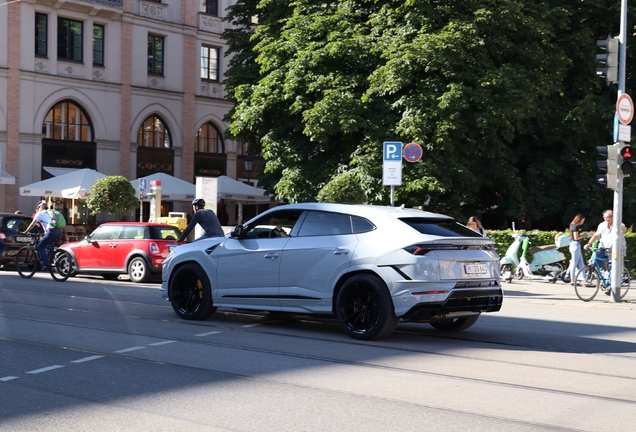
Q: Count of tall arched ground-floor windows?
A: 3